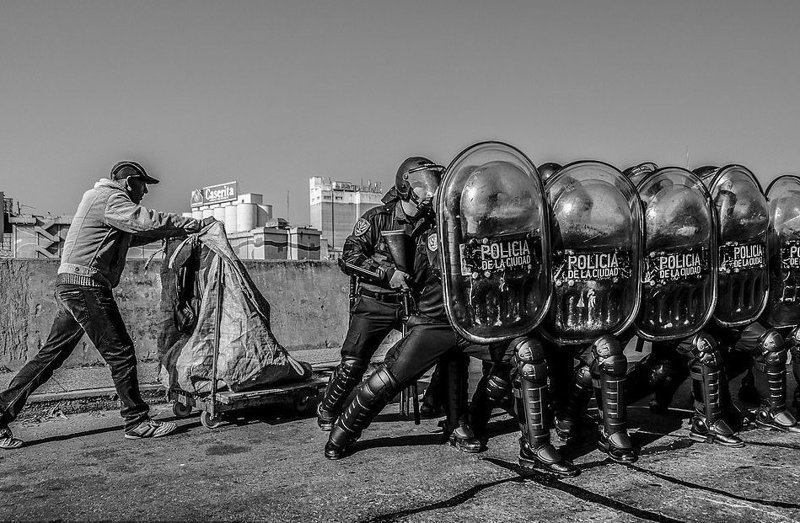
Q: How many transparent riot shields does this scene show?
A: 5